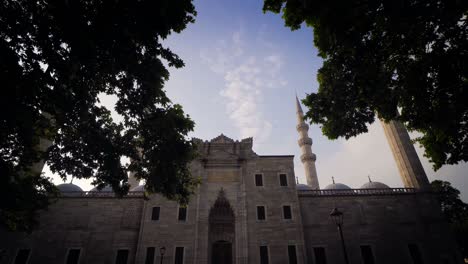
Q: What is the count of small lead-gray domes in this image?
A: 6